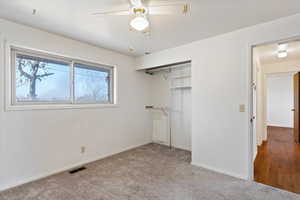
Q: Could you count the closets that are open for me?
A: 1